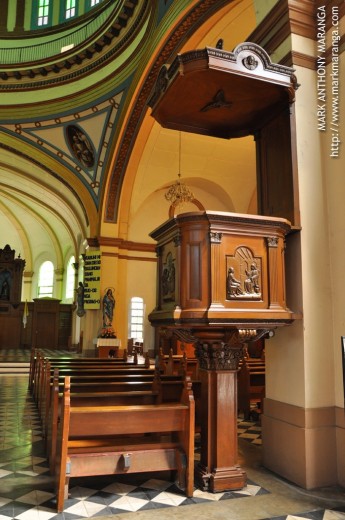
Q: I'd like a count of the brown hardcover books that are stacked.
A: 0